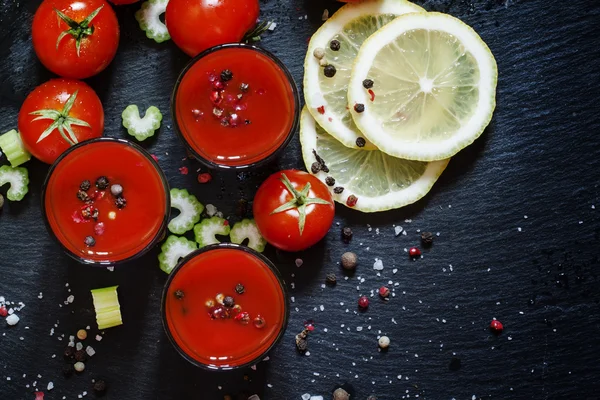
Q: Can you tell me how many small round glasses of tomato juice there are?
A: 3